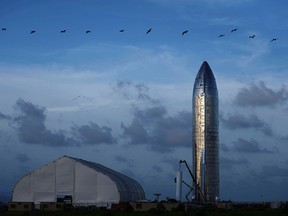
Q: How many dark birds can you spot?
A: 11